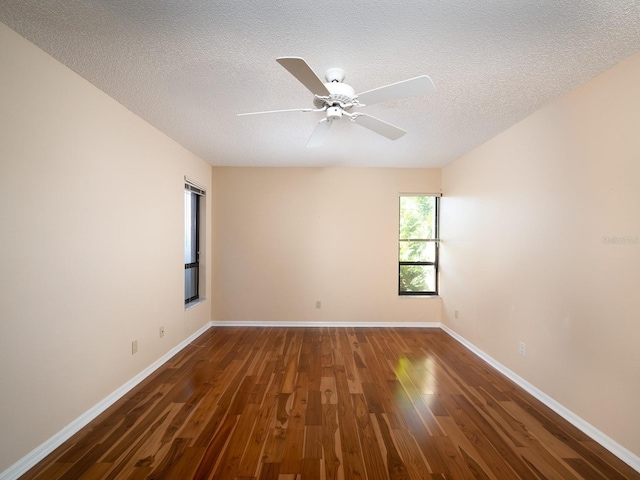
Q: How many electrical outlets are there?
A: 5